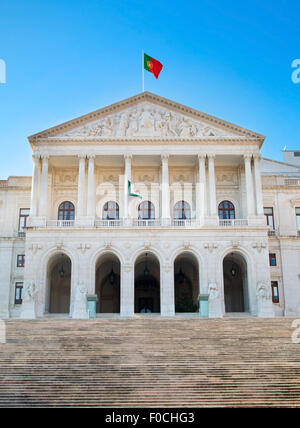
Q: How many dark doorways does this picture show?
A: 5